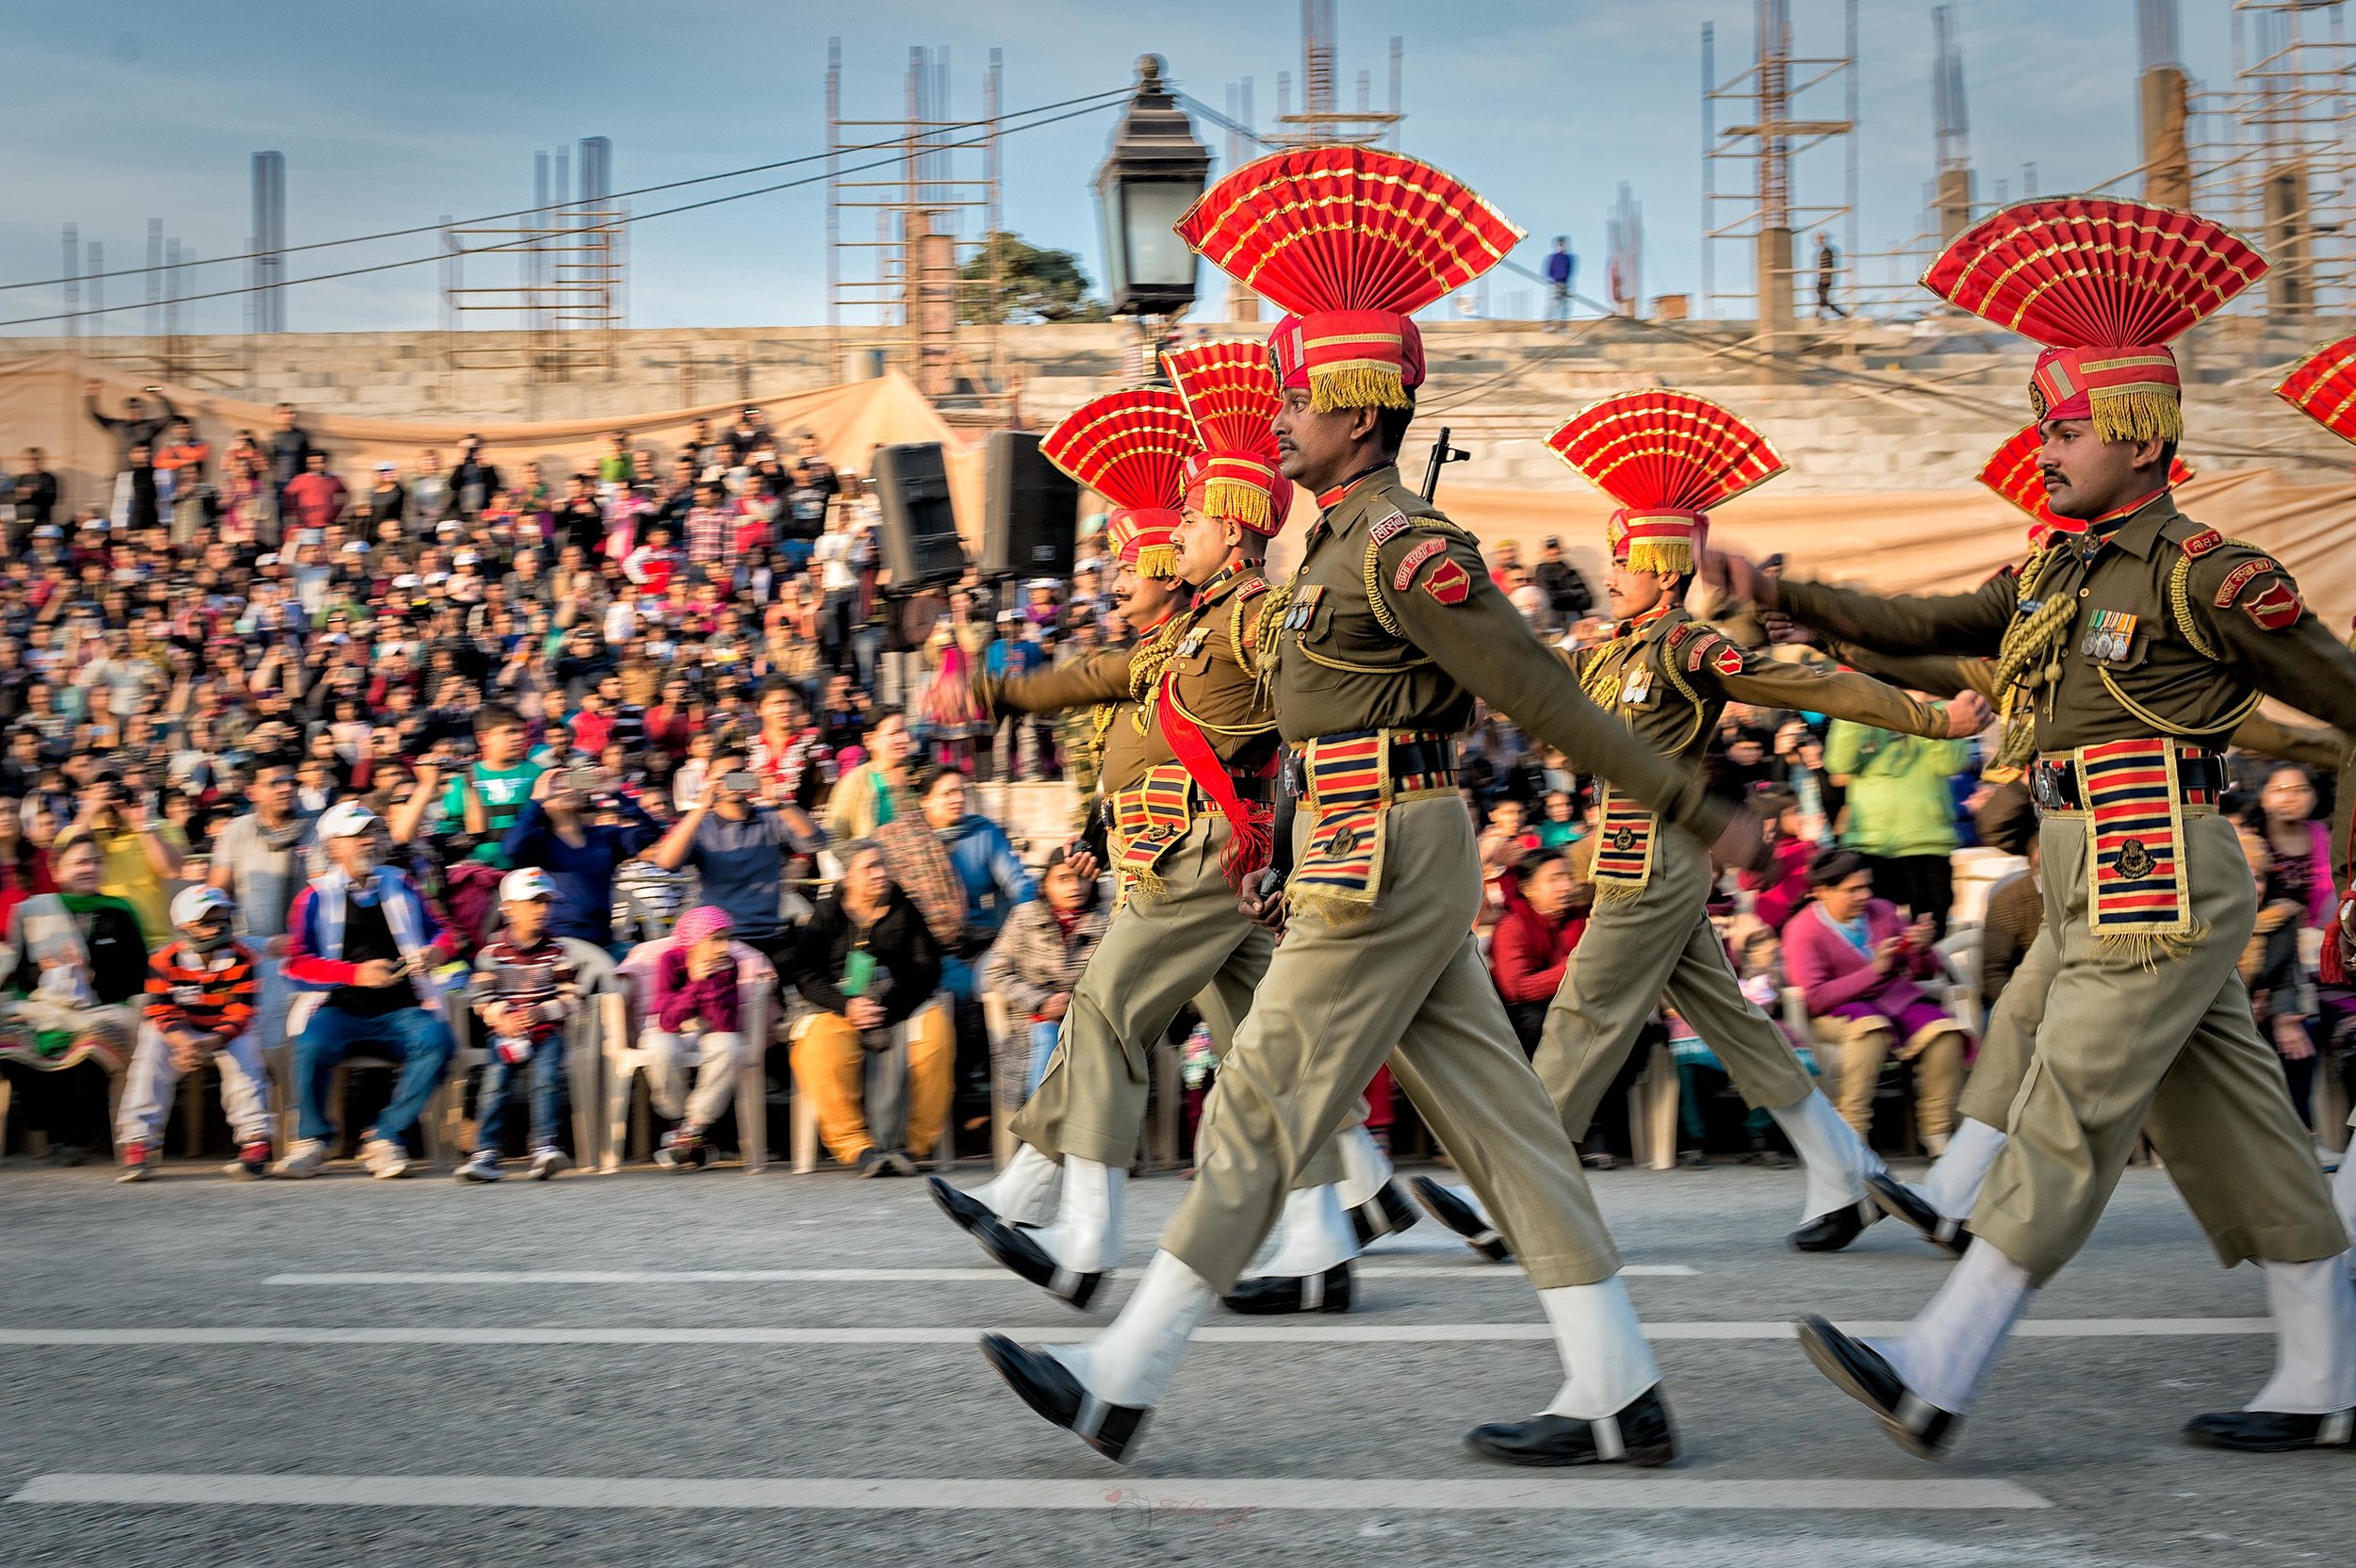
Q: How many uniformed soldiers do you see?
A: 7